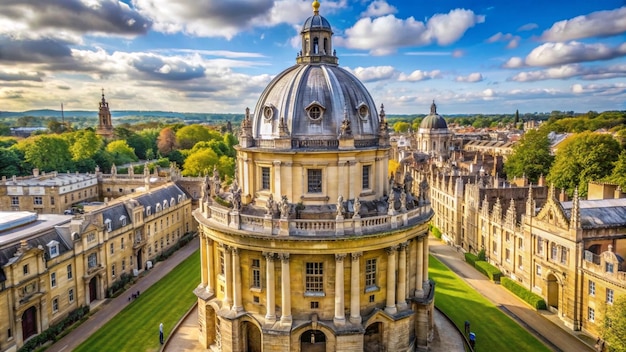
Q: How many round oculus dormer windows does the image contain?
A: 3